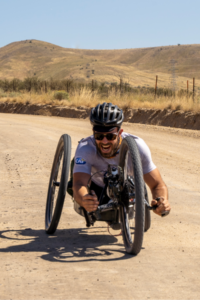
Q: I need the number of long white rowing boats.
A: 0